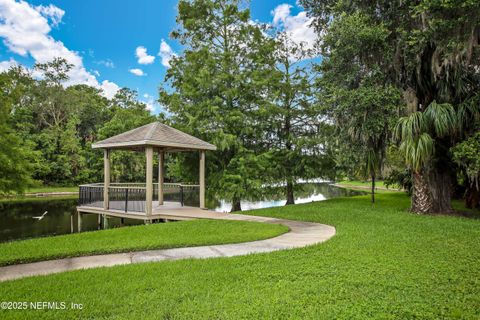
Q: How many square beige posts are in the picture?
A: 4